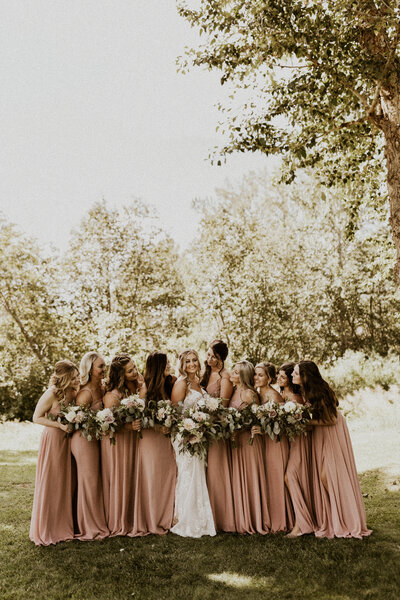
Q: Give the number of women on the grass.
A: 10